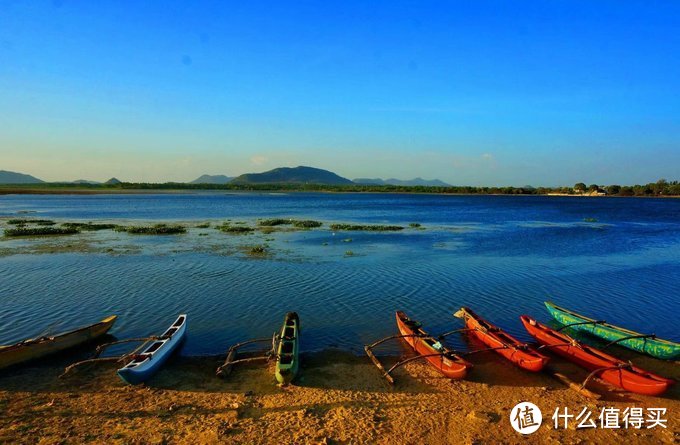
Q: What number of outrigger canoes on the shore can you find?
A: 7